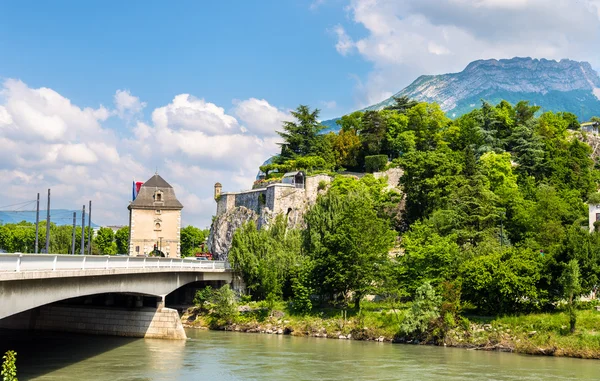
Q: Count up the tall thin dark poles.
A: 5